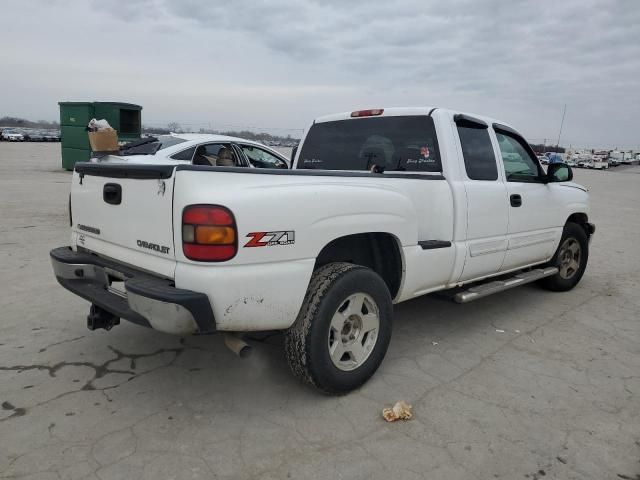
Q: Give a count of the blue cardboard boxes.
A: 0